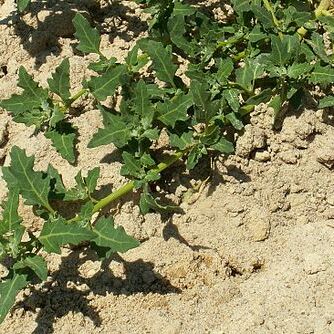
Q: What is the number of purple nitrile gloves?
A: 0